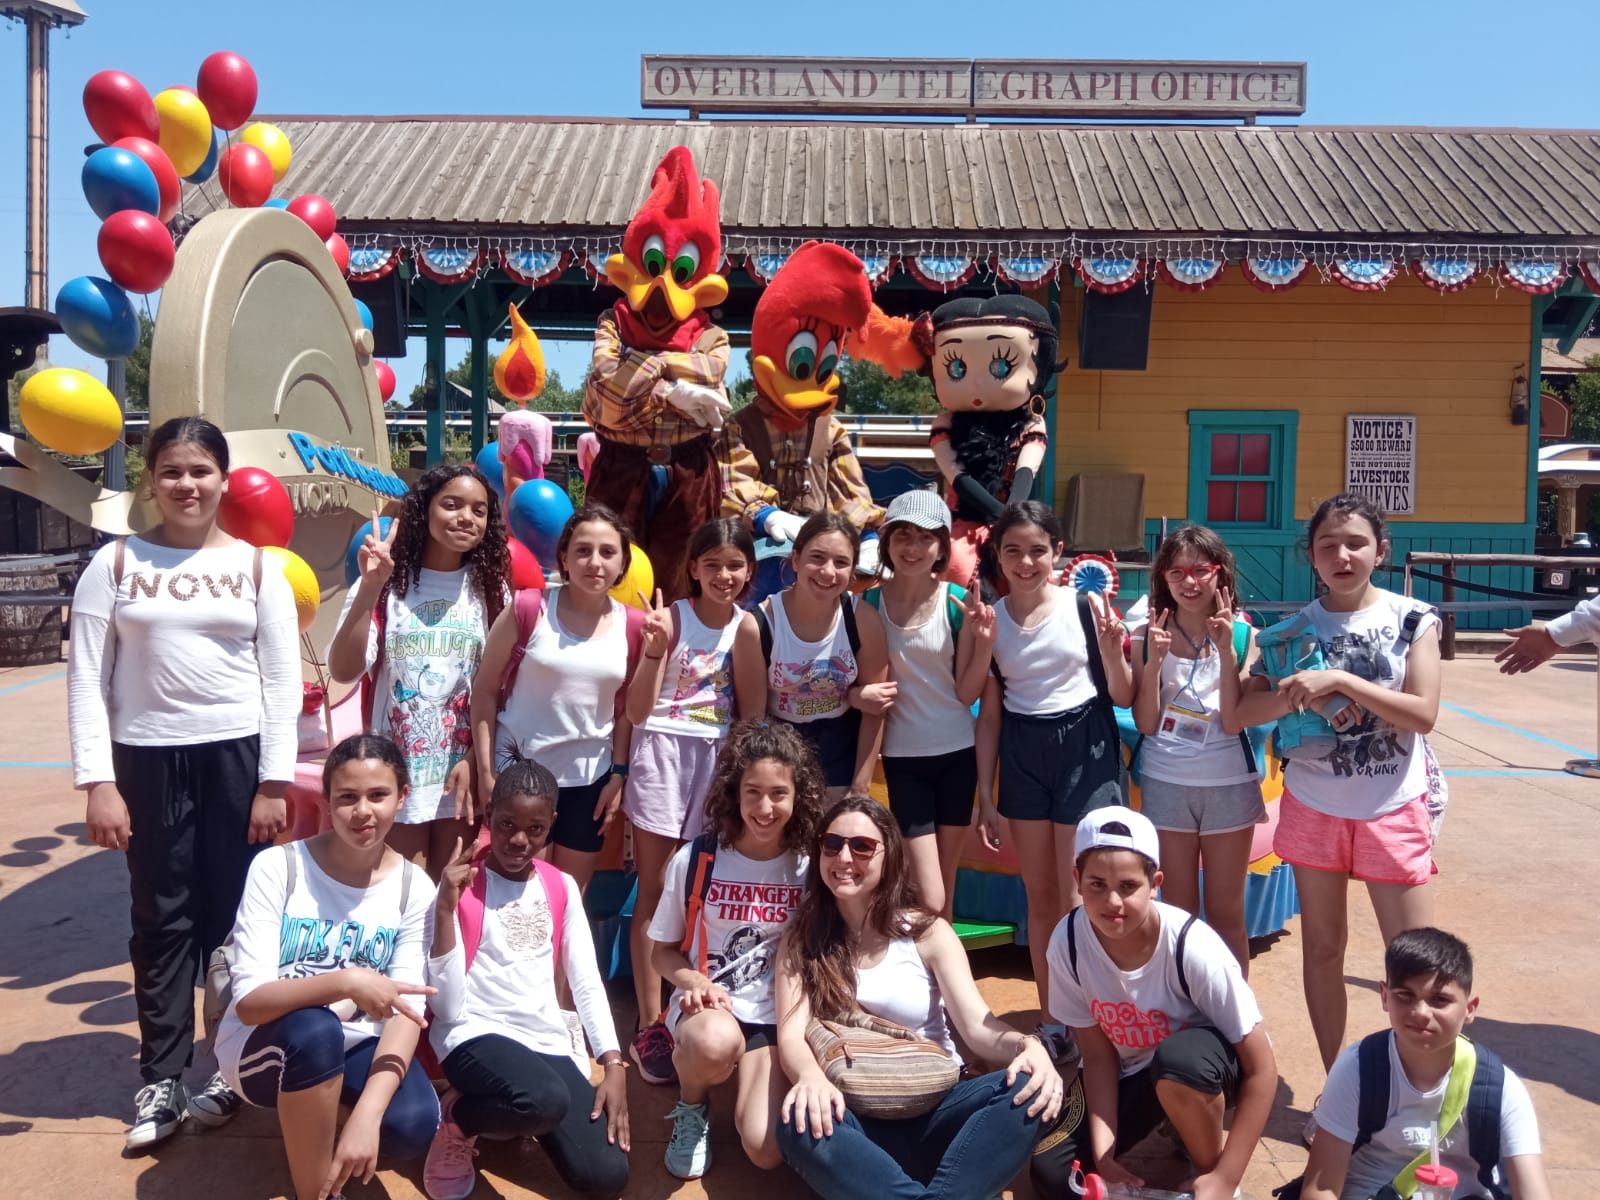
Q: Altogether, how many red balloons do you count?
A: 11